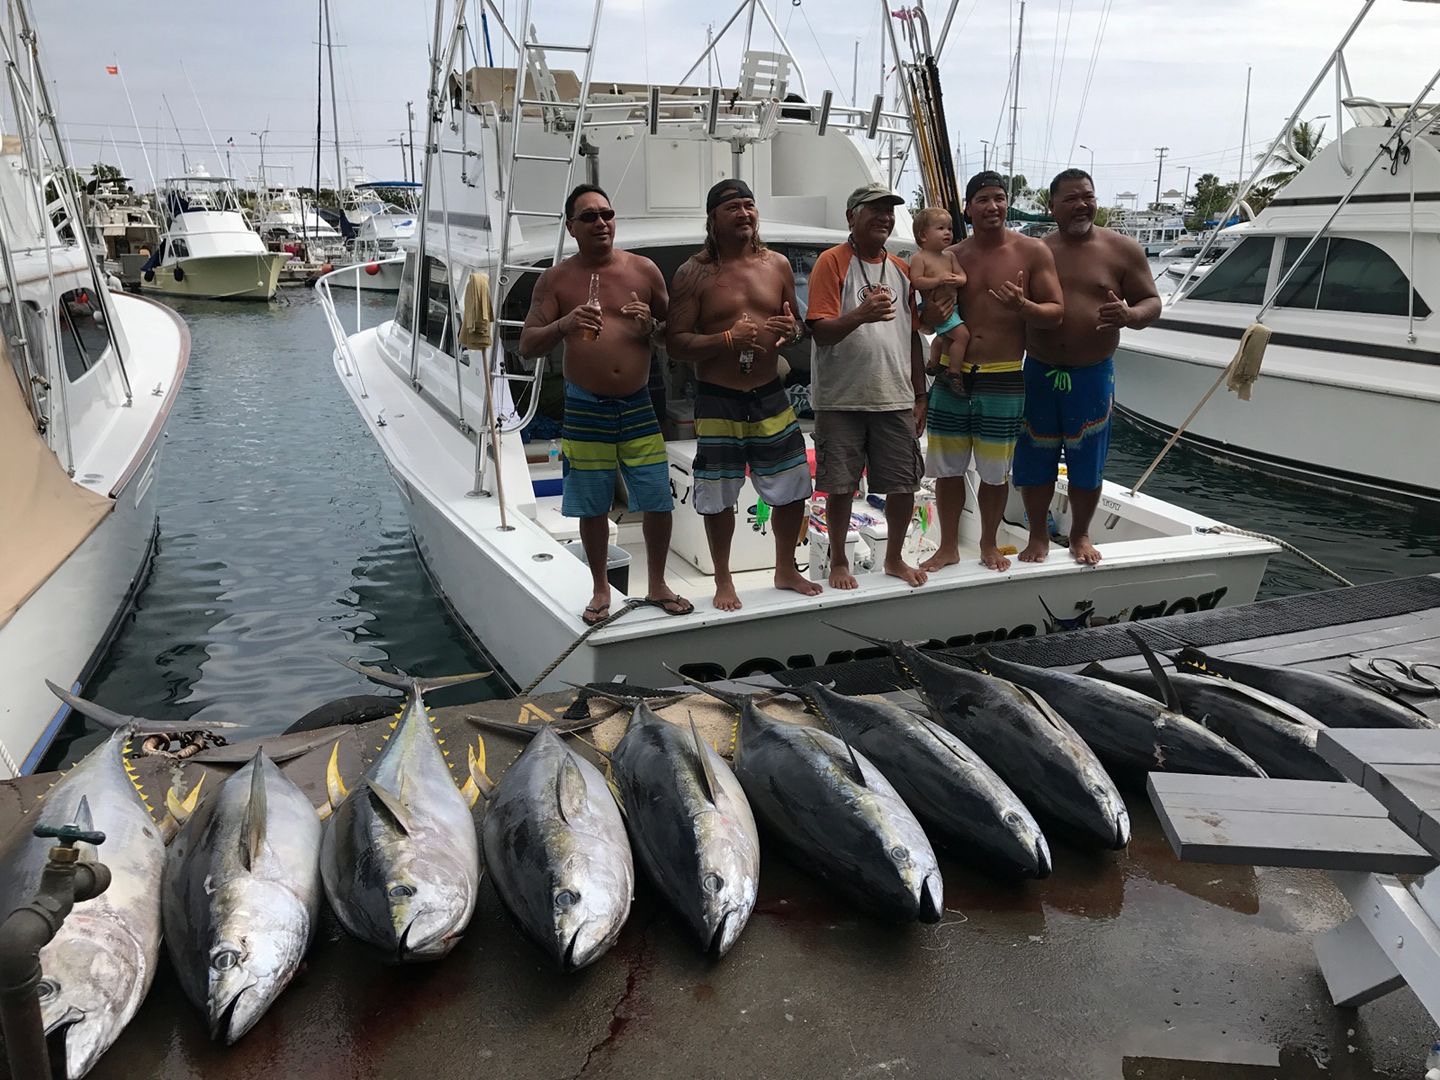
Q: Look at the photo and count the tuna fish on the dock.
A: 11